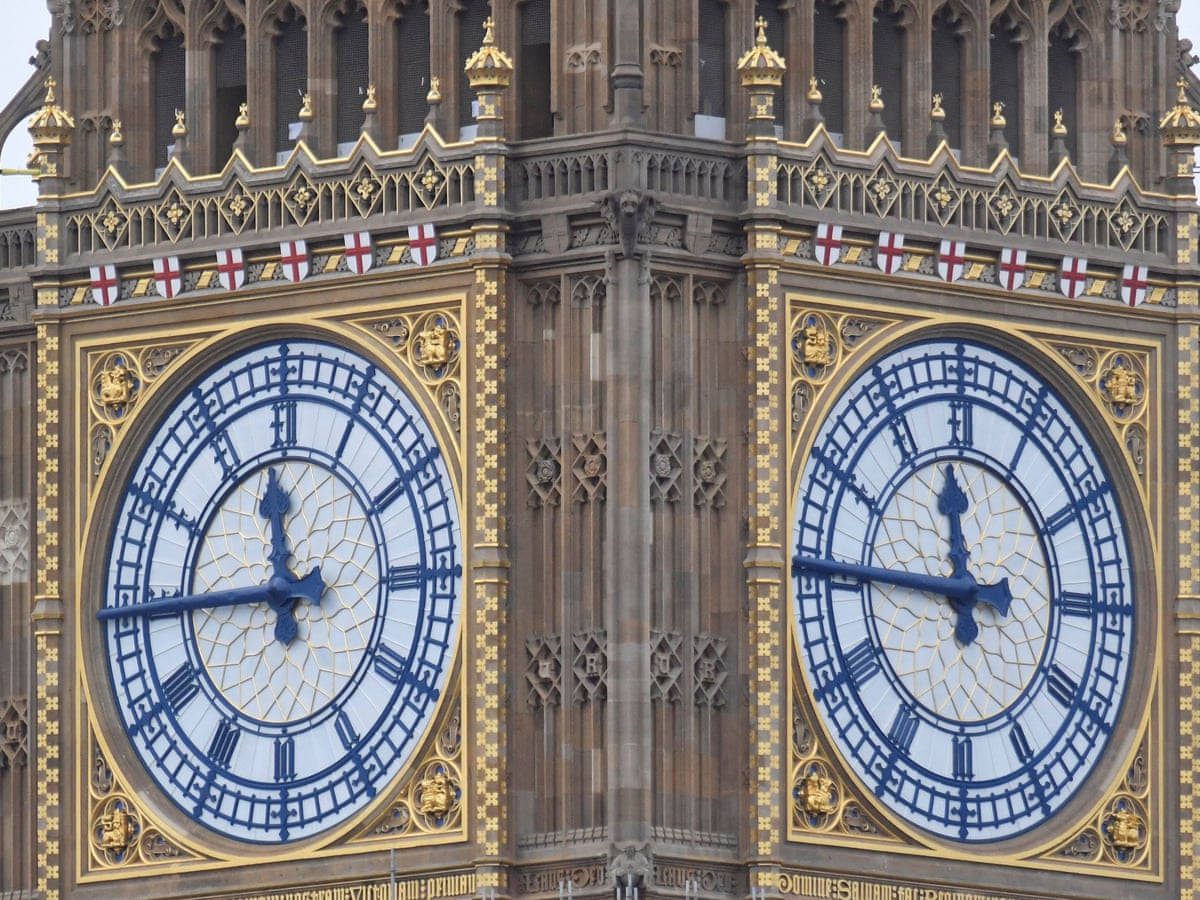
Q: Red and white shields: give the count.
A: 12